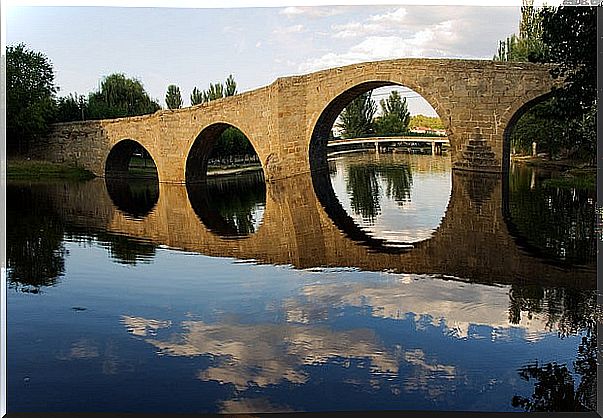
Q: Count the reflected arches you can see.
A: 4